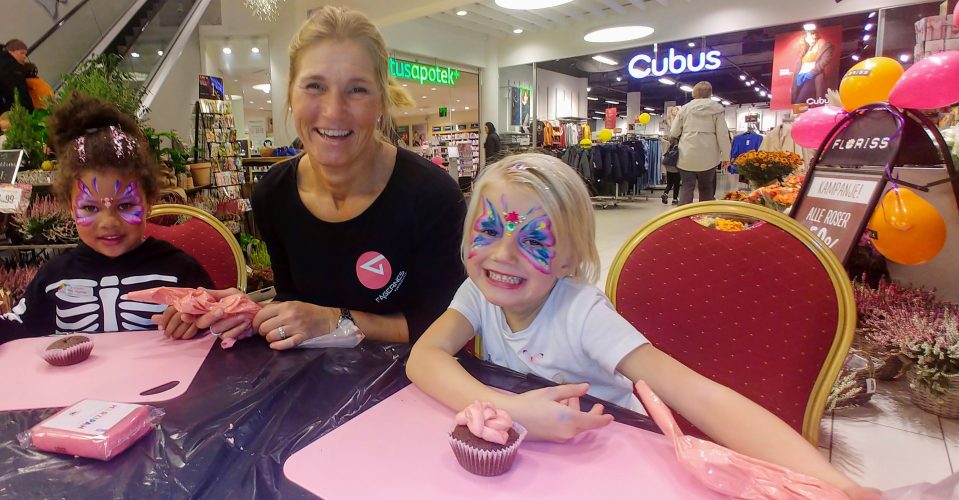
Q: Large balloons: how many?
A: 4